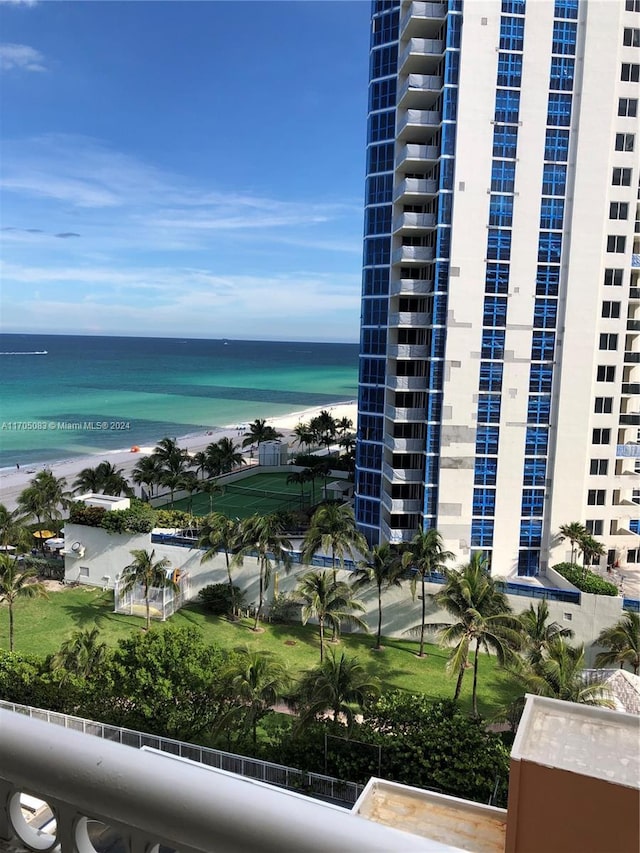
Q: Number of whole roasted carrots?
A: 0